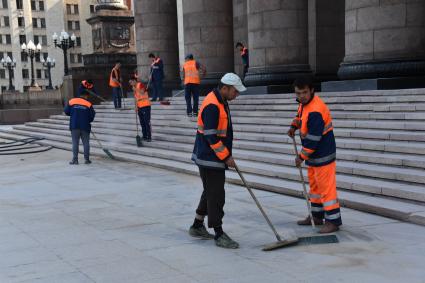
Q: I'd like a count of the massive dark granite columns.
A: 4